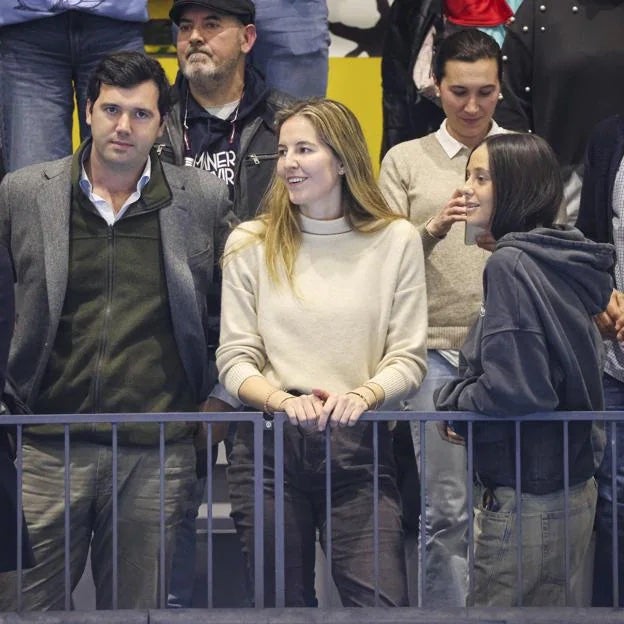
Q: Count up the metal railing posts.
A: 14